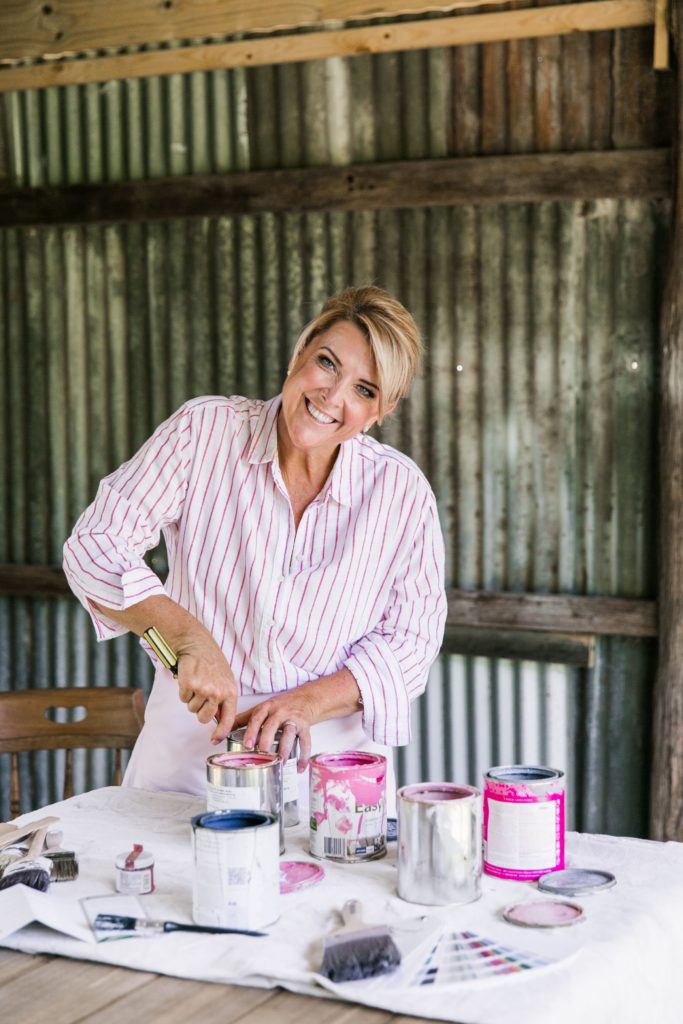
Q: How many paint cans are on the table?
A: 6